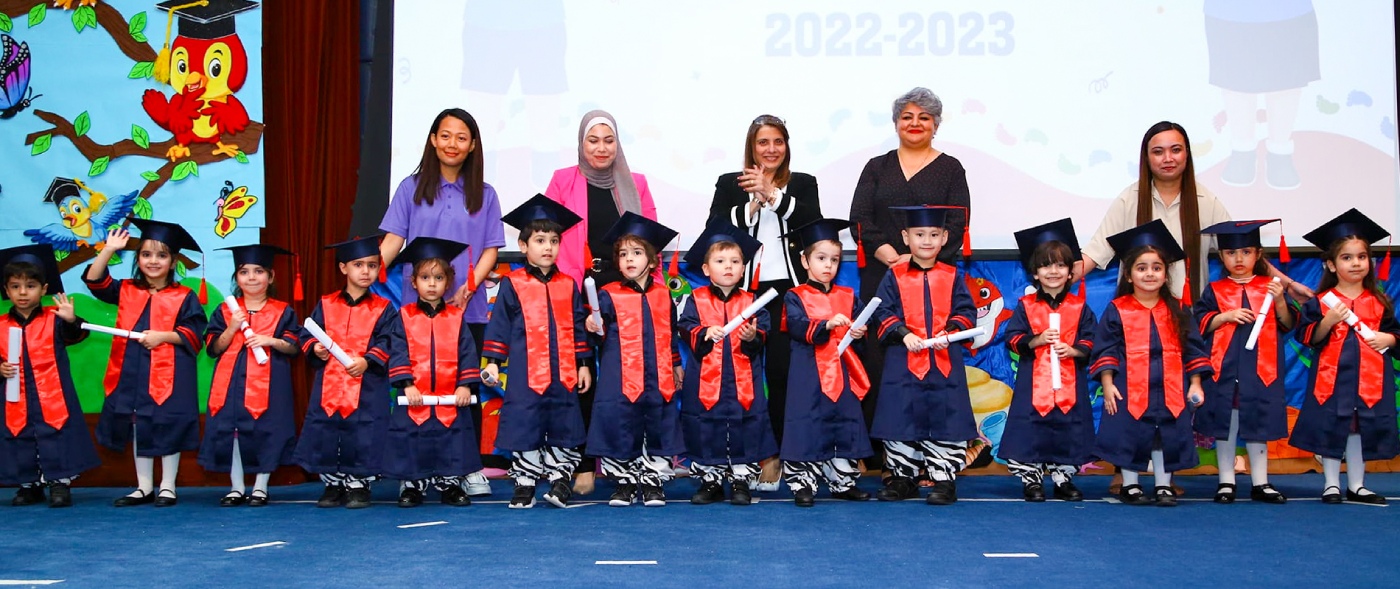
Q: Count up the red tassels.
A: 13